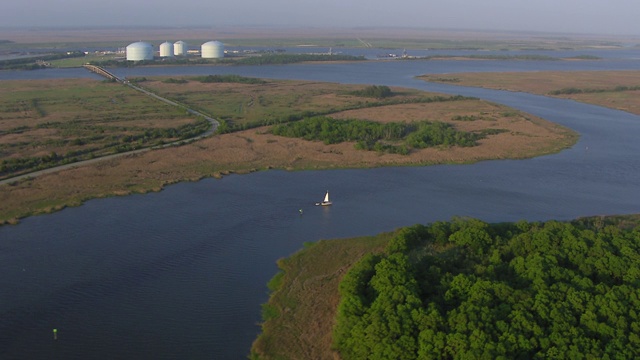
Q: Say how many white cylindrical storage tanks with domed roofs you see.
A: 4